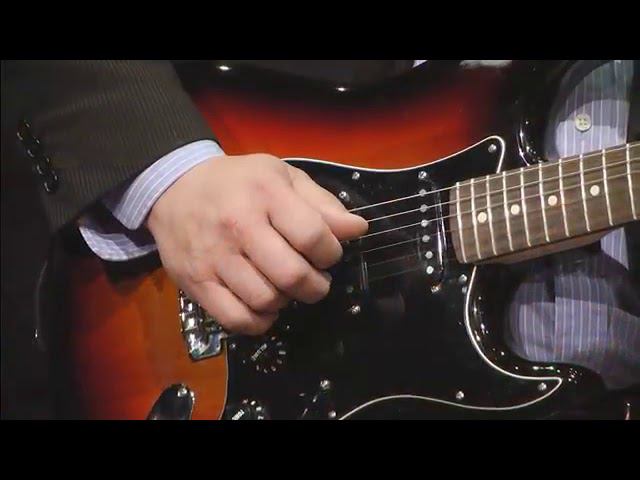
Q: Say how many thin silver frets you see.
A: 10